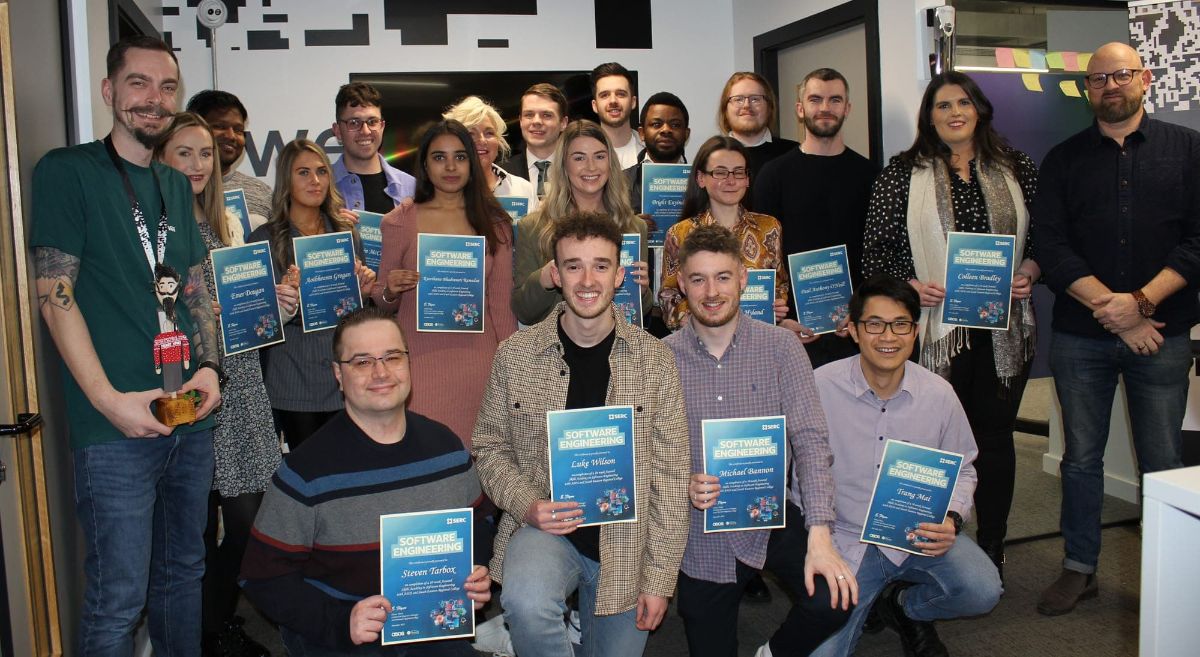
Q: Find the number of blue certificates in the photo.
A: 15